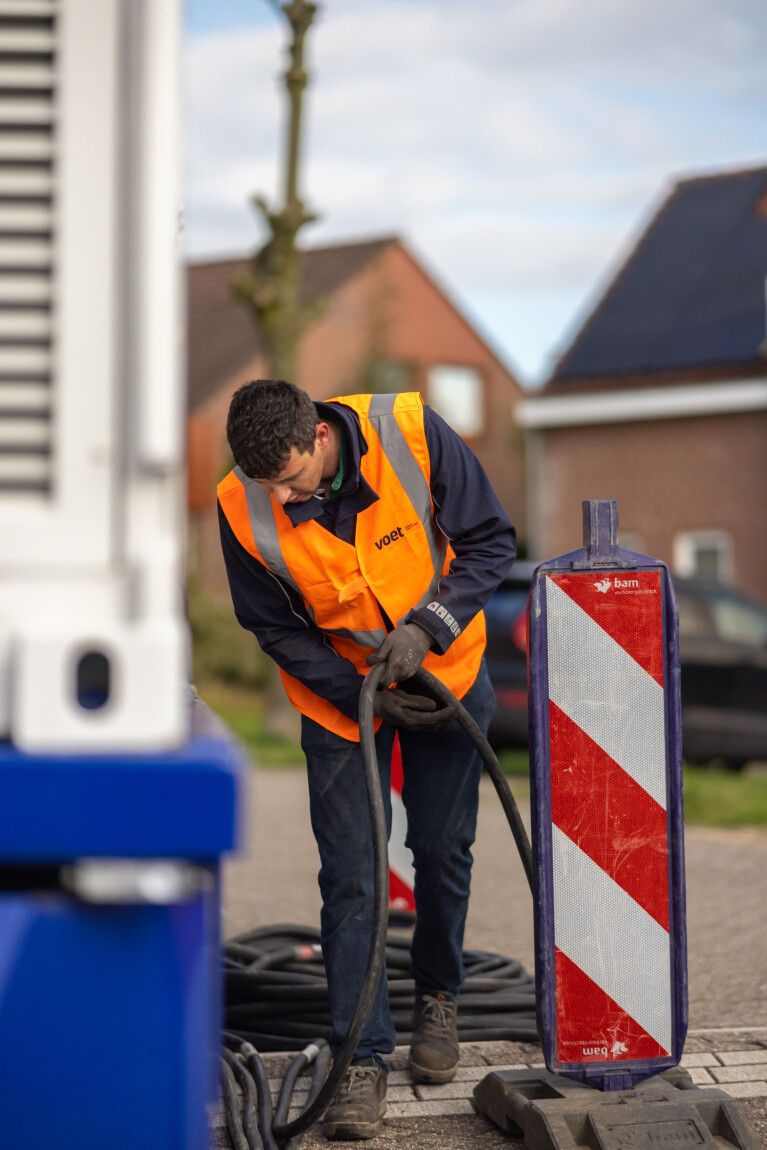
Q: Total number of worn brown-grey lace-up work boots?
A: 2